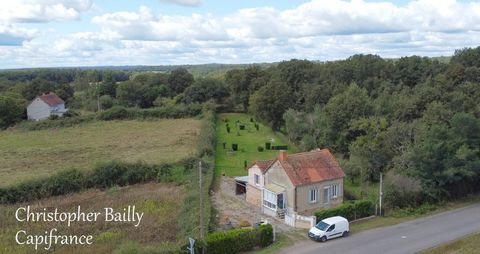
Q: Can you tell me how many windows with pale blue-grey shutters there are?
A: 2